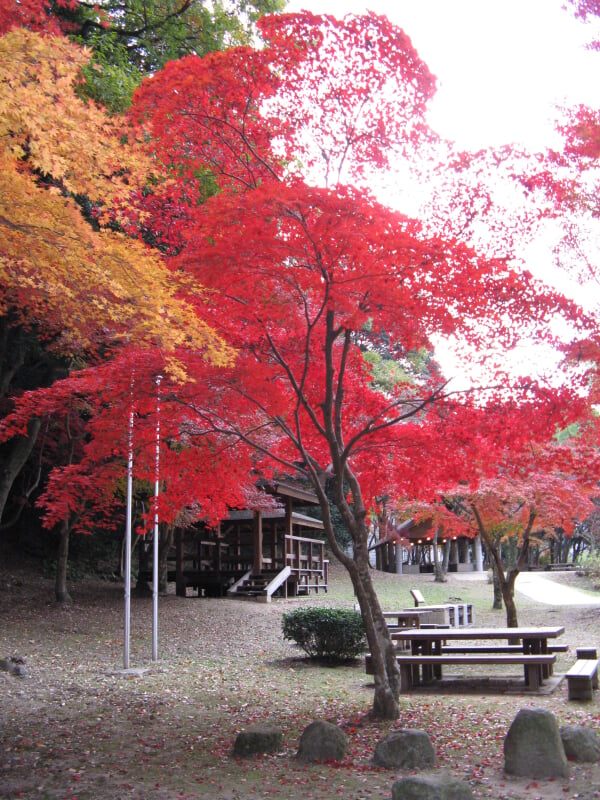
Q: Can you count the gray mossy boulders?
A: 6